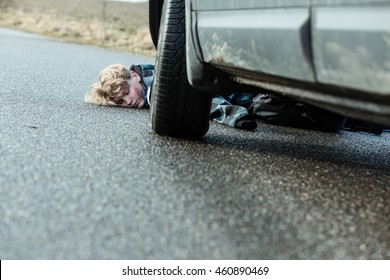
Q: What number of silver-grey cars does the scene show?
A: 1